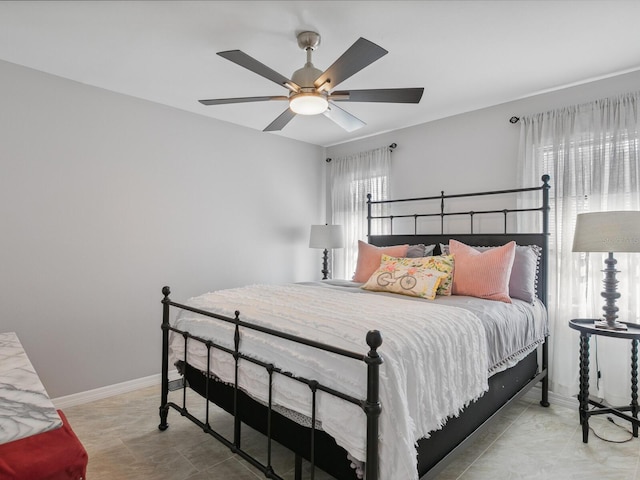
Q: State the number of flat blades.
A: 6